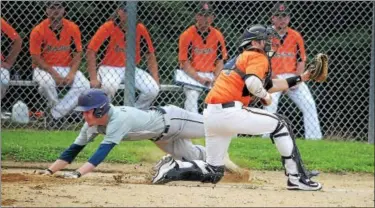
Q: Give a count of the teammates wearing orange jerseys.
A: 6